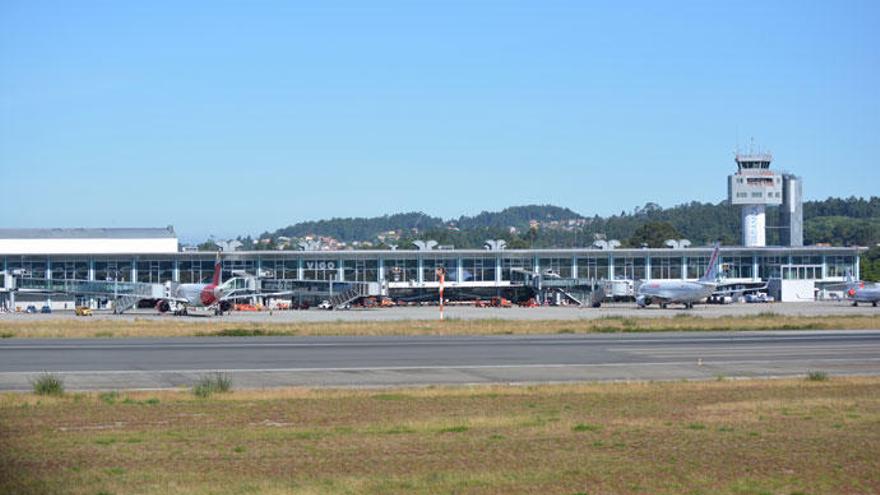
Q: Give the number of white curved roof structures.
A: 6